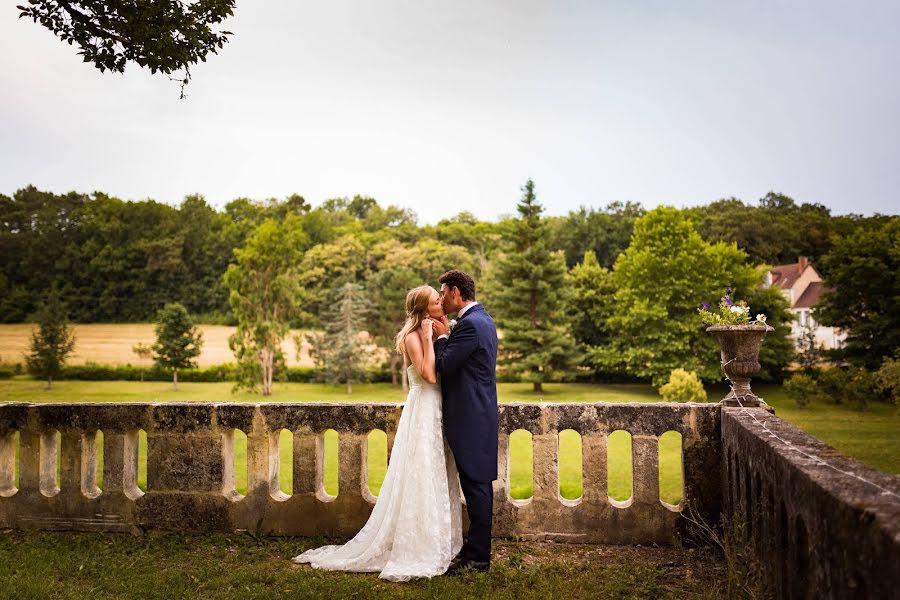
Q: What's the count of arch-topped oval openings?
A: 12